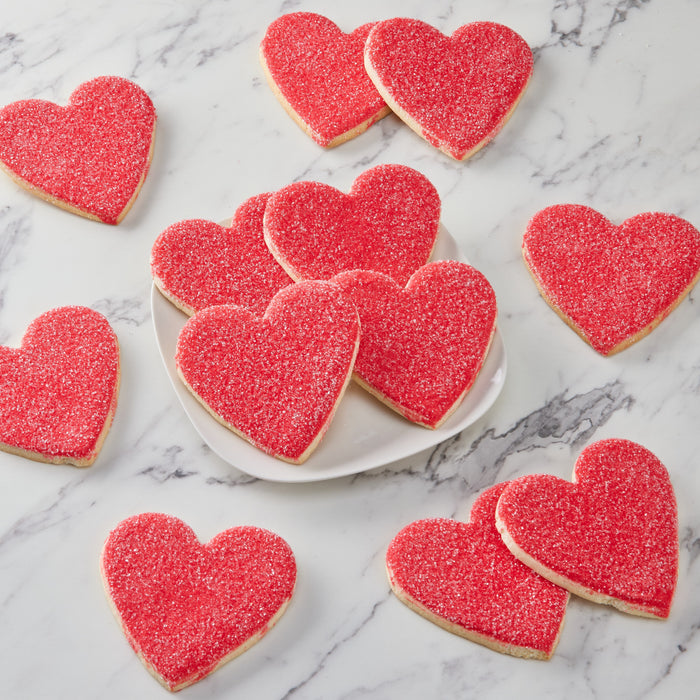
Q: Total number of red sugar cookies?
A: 12